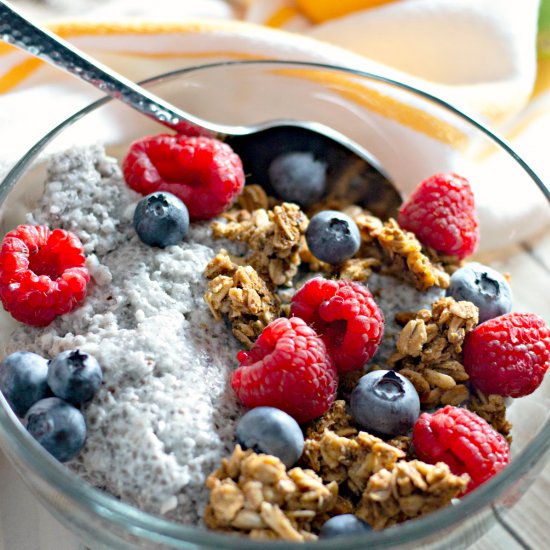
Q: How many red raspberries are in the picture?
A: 7